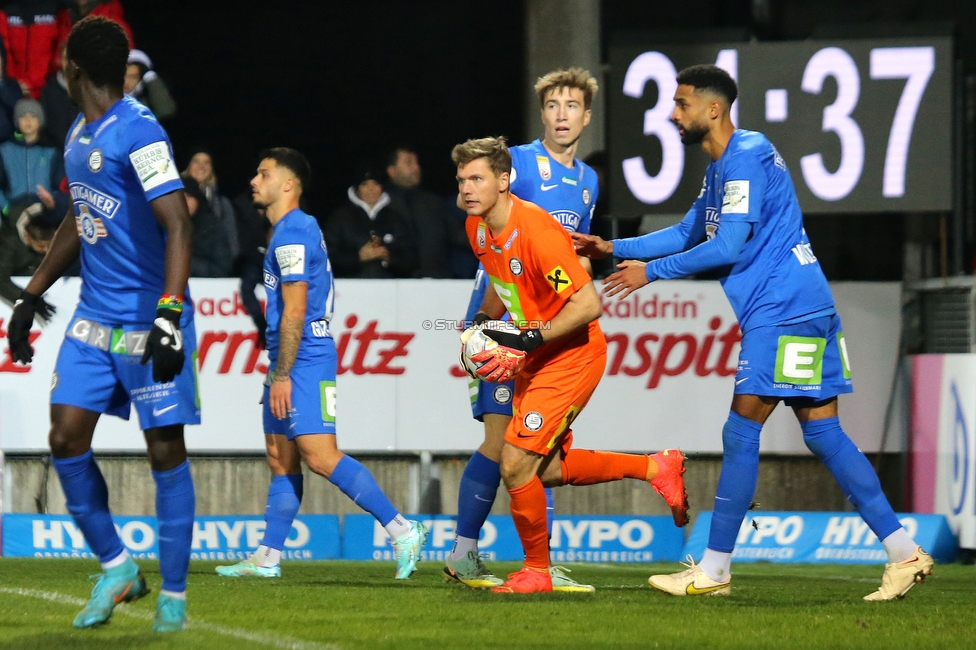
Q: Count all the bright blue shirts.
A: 4